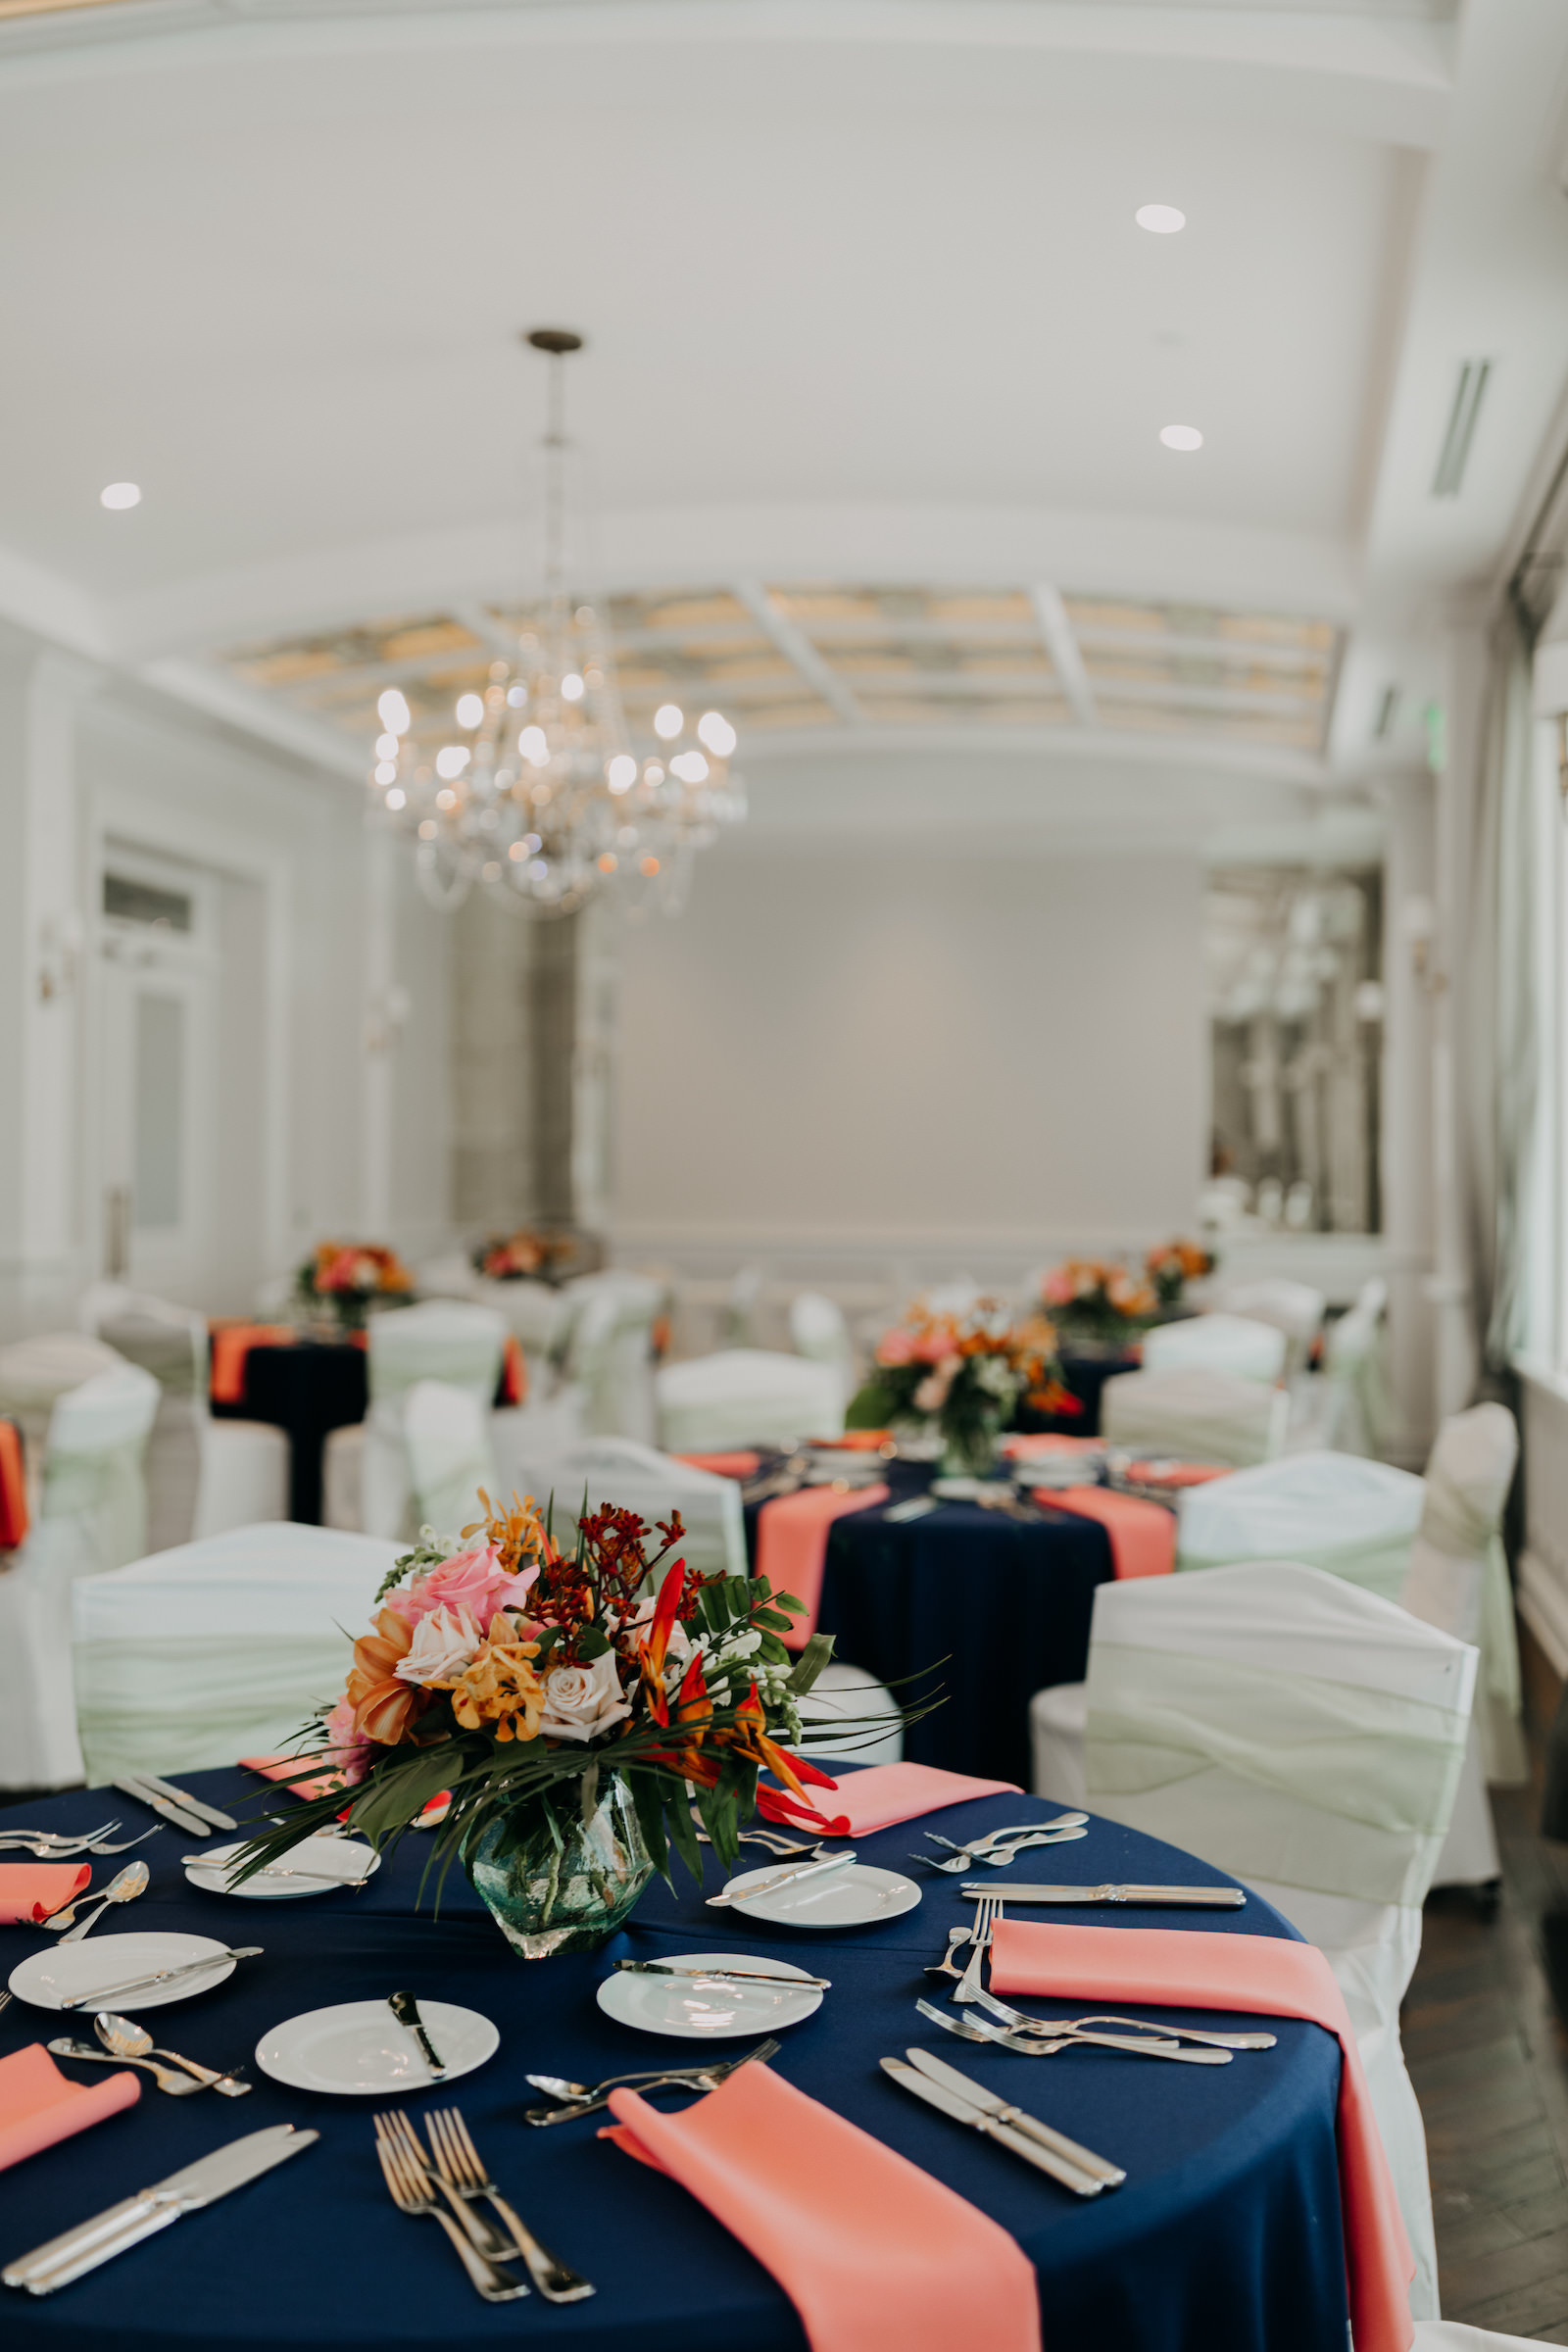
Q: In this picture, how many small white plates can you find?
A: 5